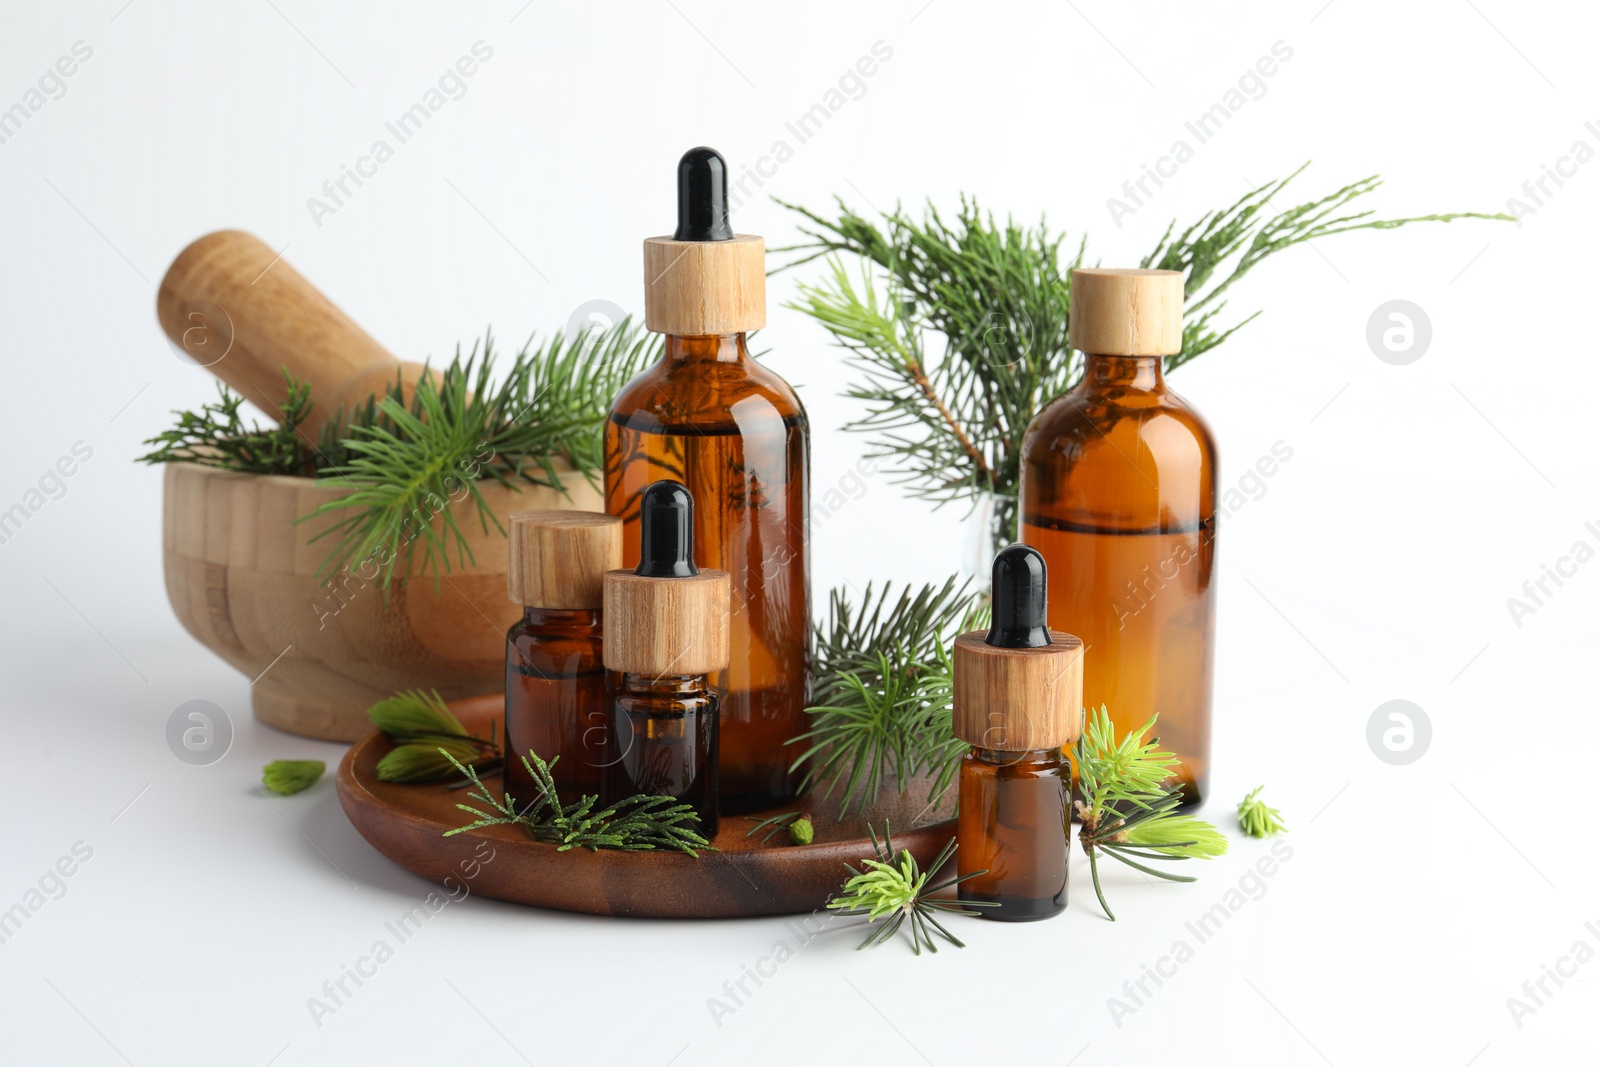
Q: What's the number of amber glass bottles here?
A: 5